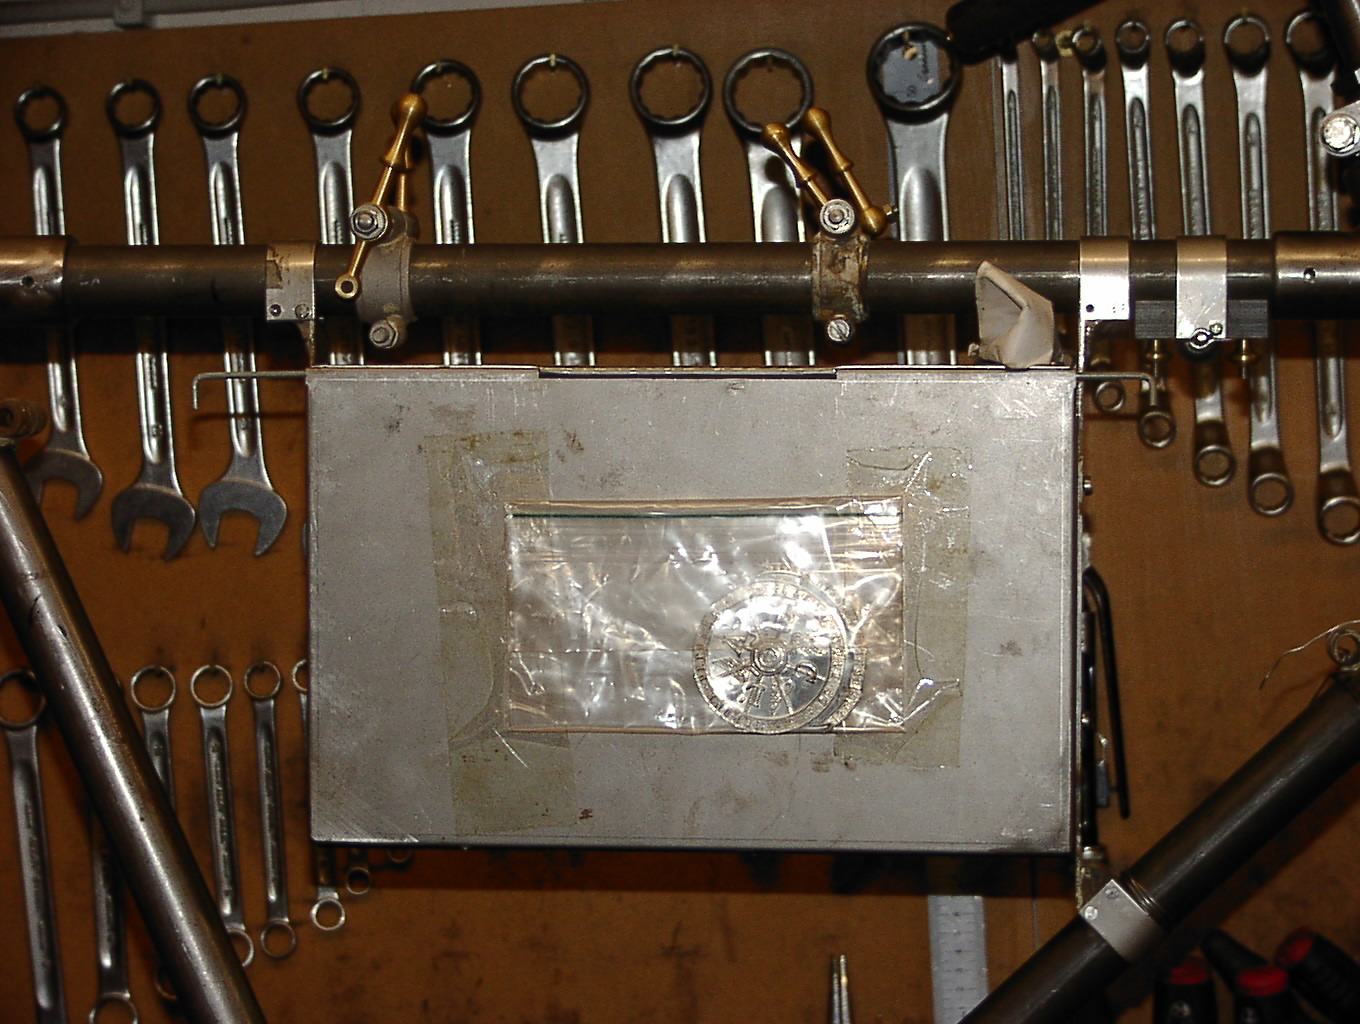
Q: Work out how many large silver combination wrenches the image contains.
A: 9